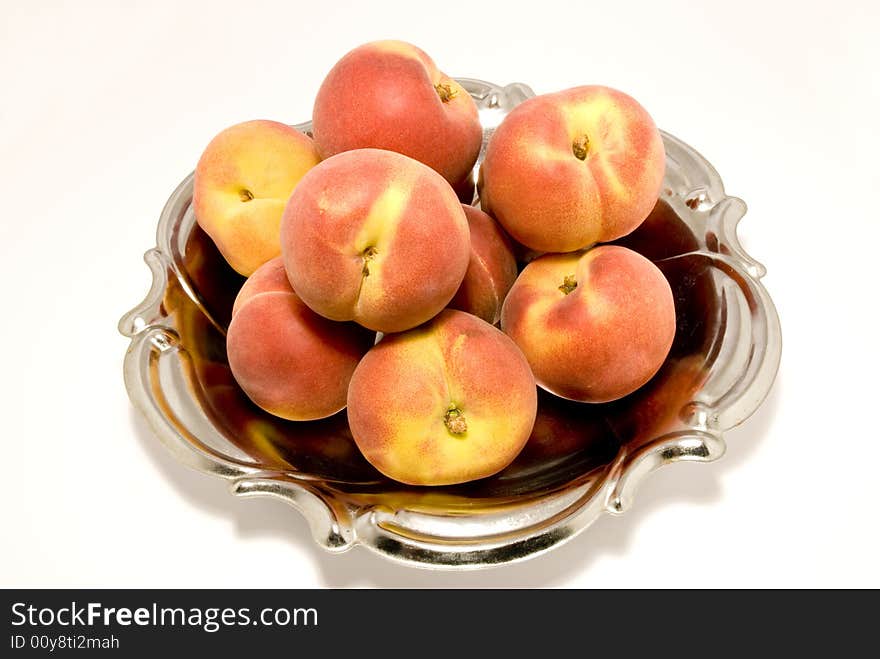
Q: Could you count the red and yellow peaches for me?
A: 8